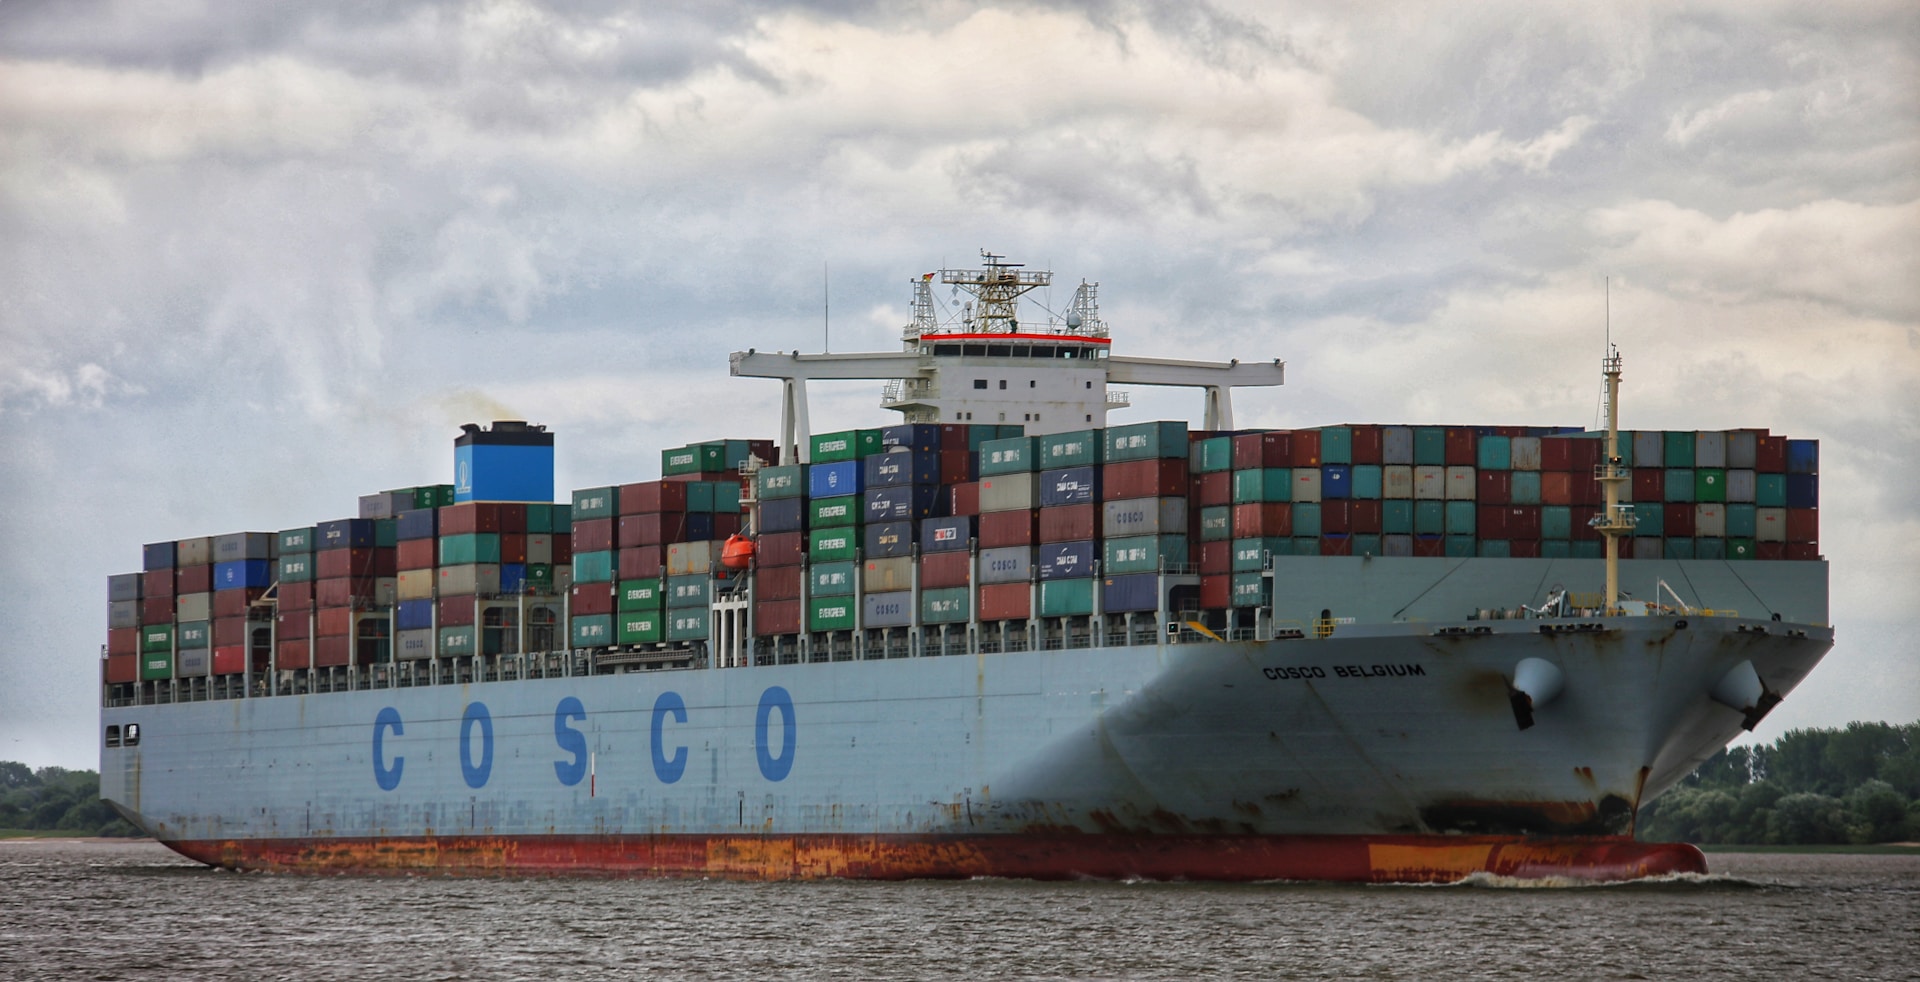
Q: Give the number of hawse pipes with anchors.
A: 2